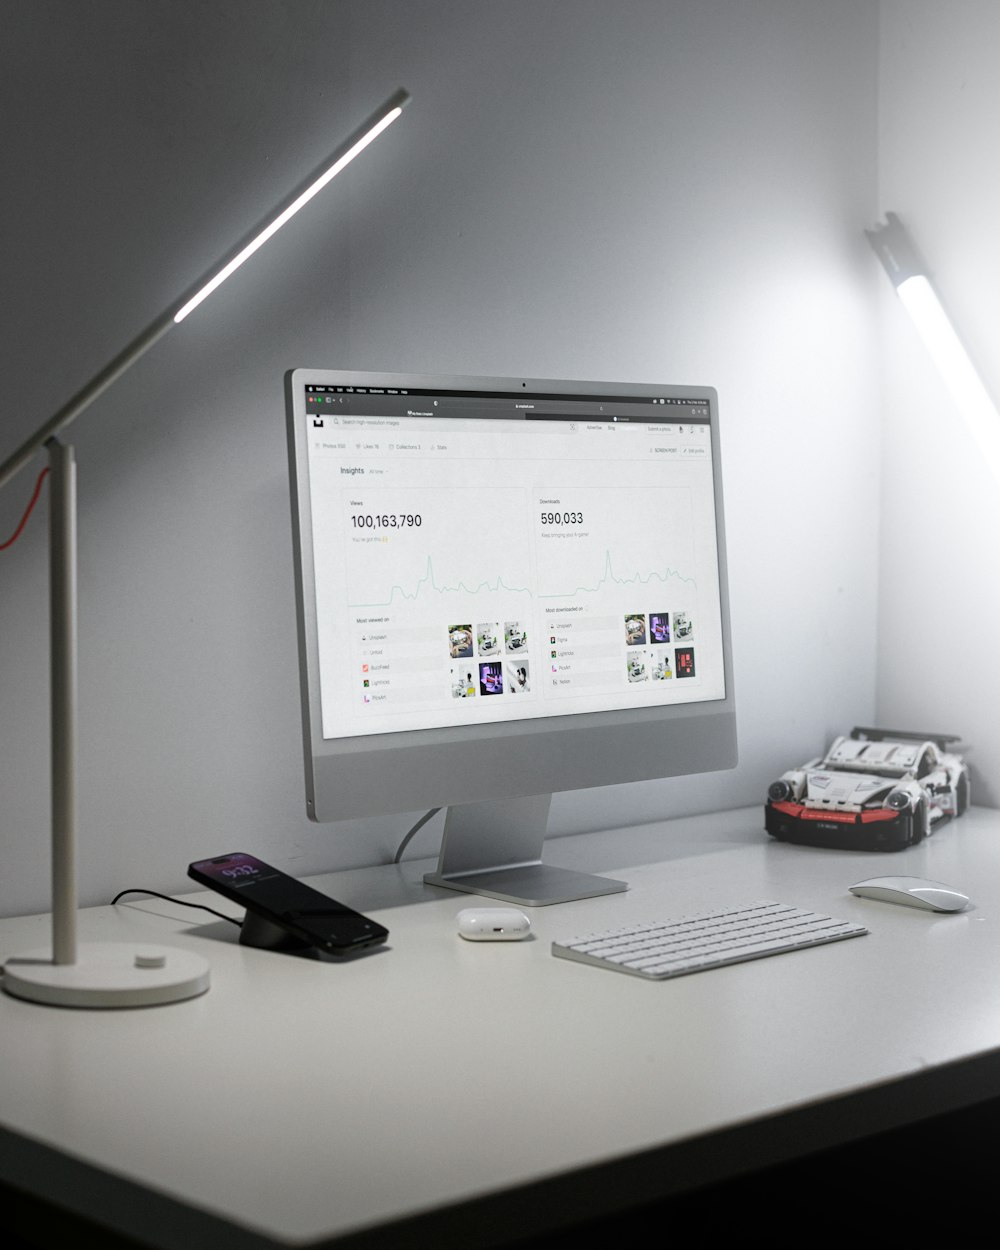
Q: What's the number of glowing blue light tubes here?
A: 0